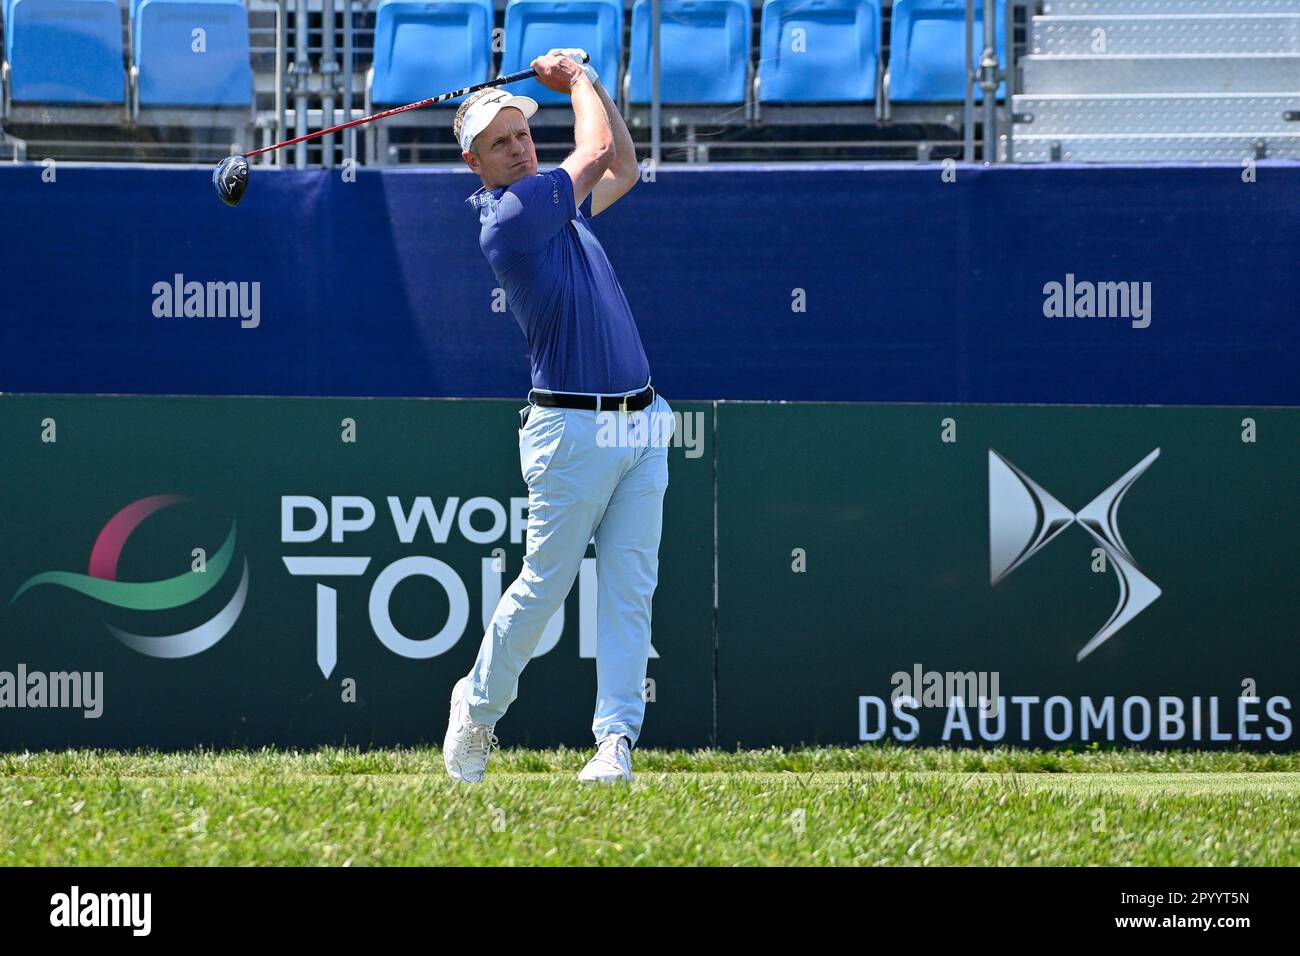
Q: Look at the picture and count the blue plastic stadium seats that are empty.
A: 7